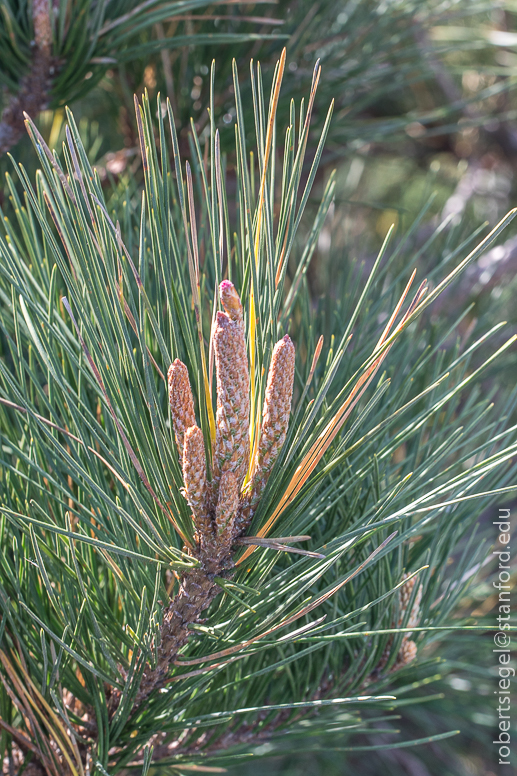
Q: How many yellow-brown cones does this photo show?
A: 6